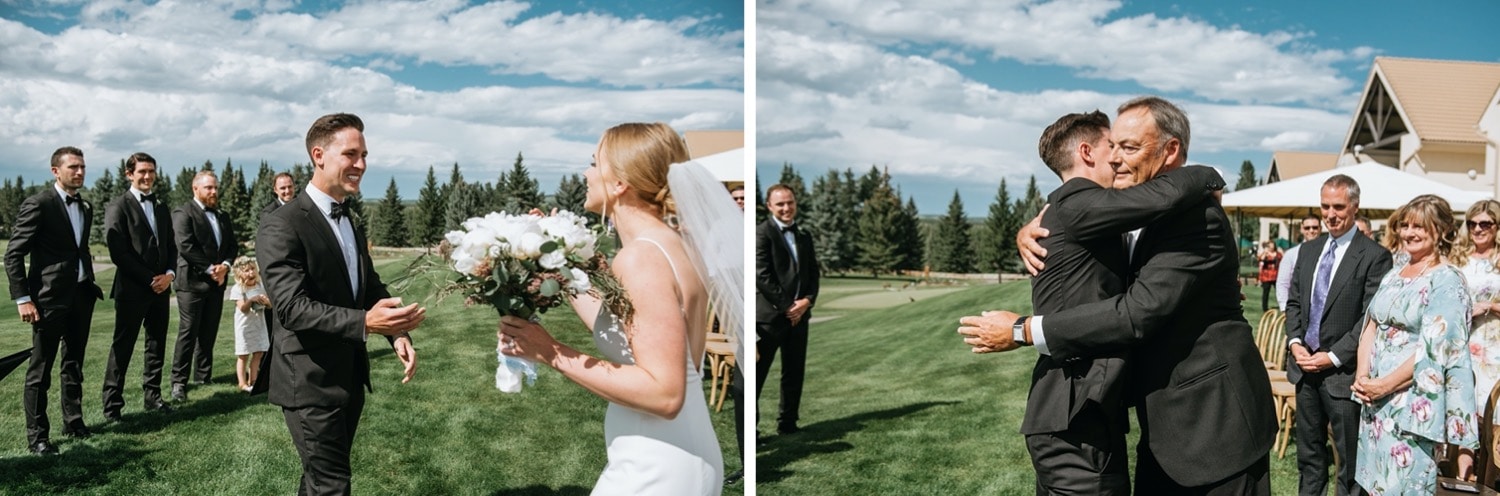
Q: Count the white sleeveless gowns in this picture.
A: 1